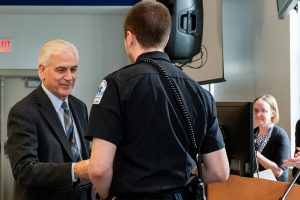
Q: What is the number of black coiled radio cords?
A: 1